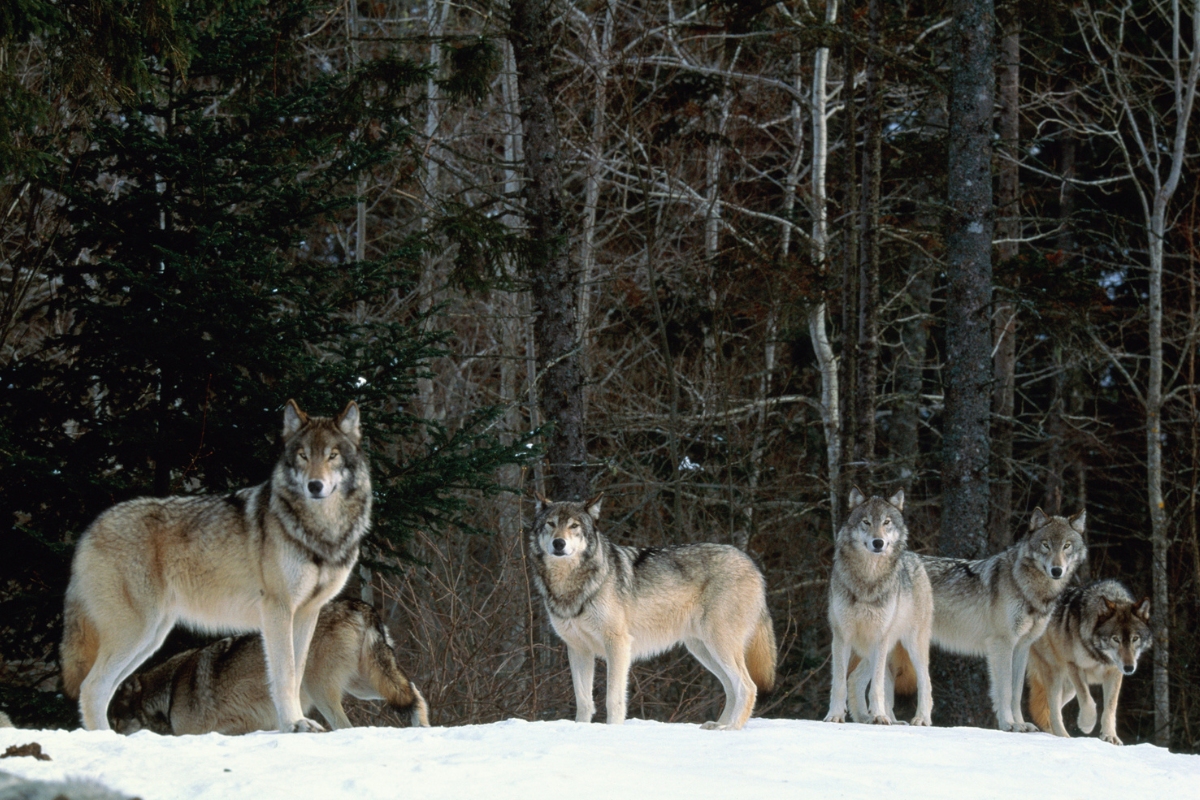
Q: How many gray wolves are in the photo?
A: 6